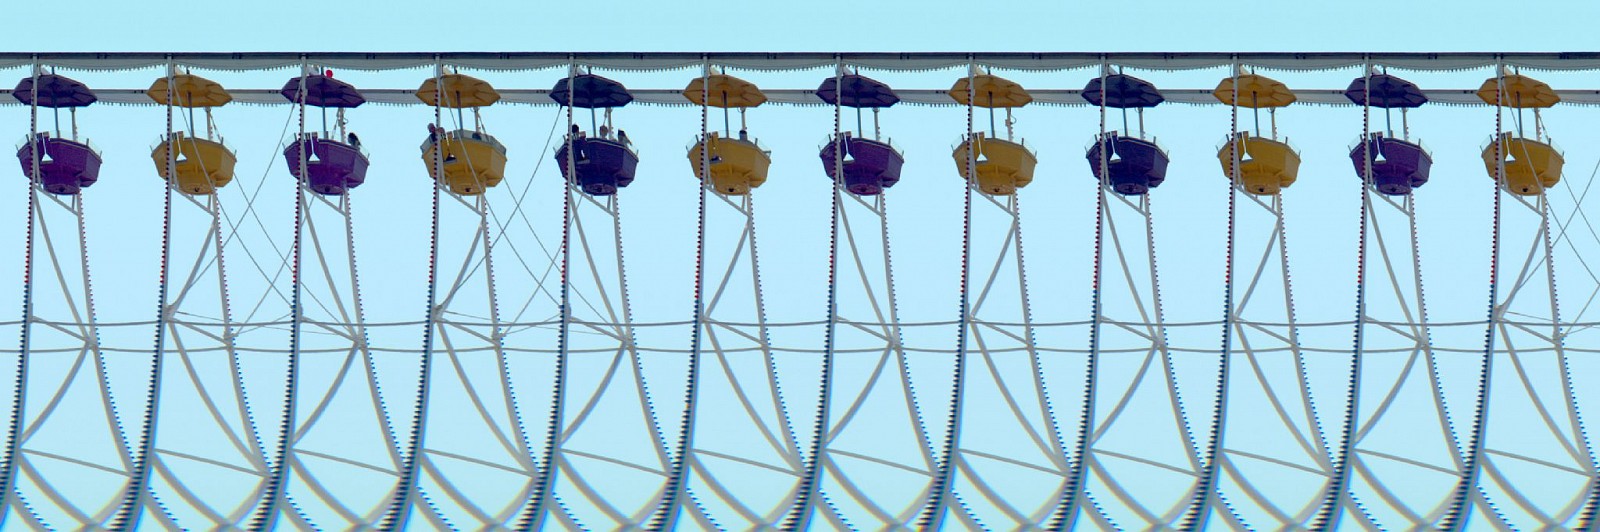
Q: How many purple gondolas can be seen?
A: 6